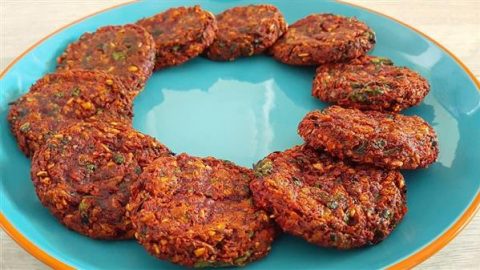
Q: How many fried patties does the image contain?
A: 10